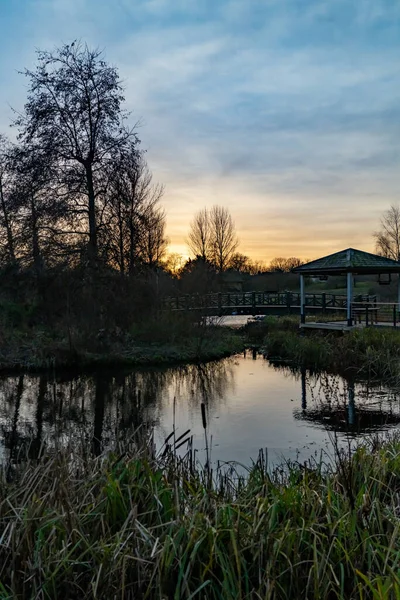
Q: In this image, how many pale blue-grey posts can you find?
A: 3